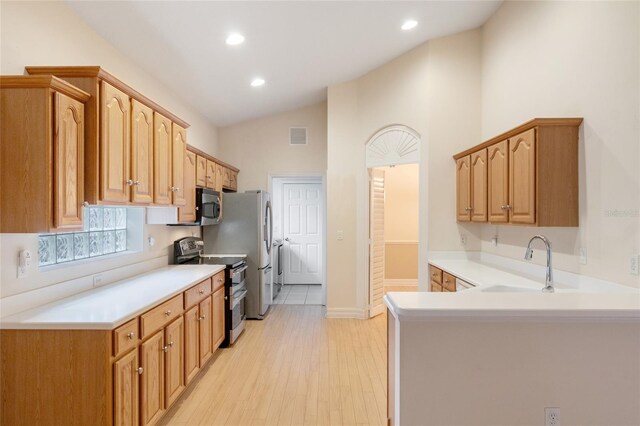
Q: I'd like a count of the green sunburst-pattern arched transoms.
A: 0